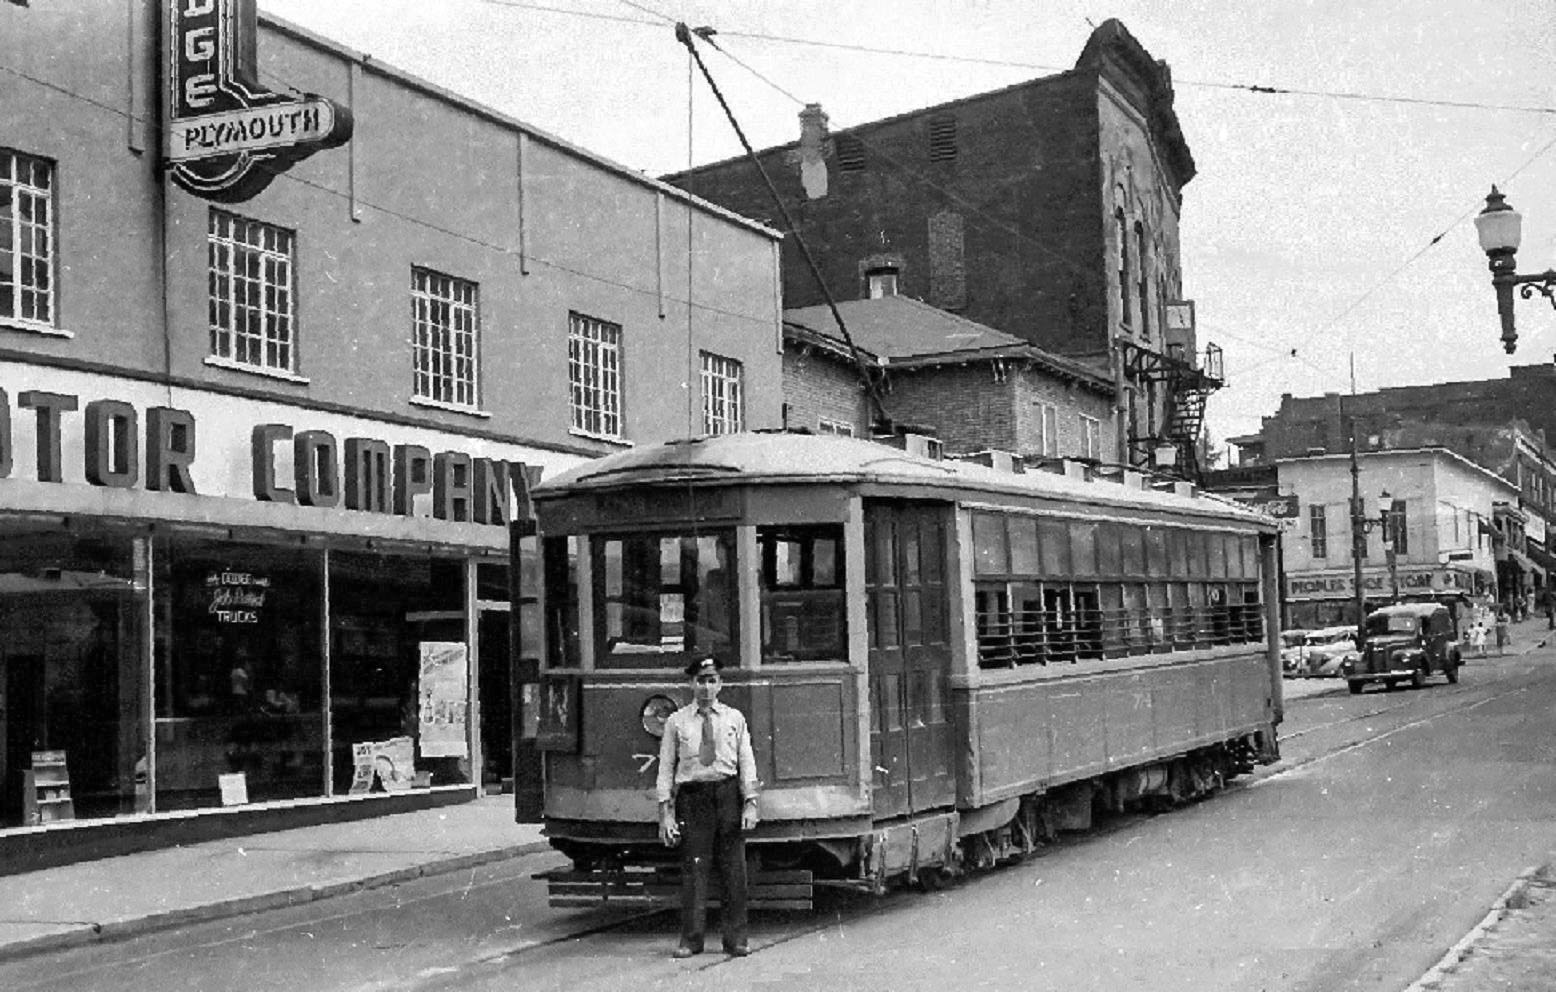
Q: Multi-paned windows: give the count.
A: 5